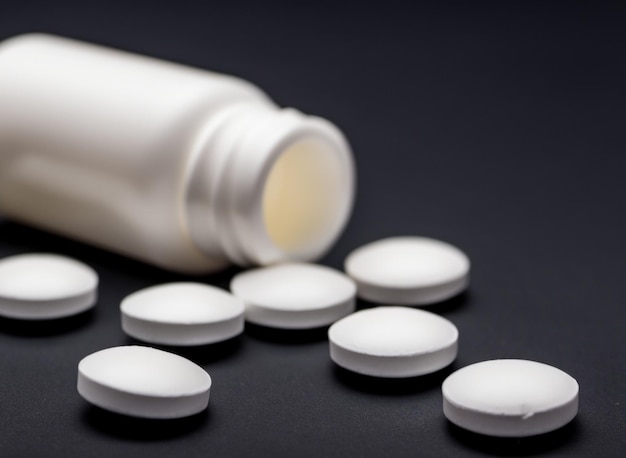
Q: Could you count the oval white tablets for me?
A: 7